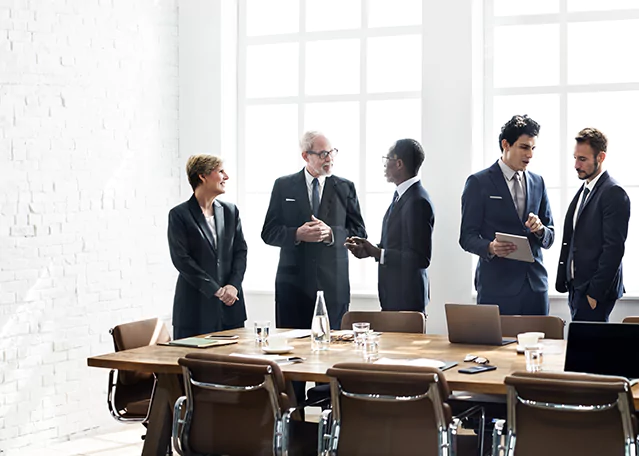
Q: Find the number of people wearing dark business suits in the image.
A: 5